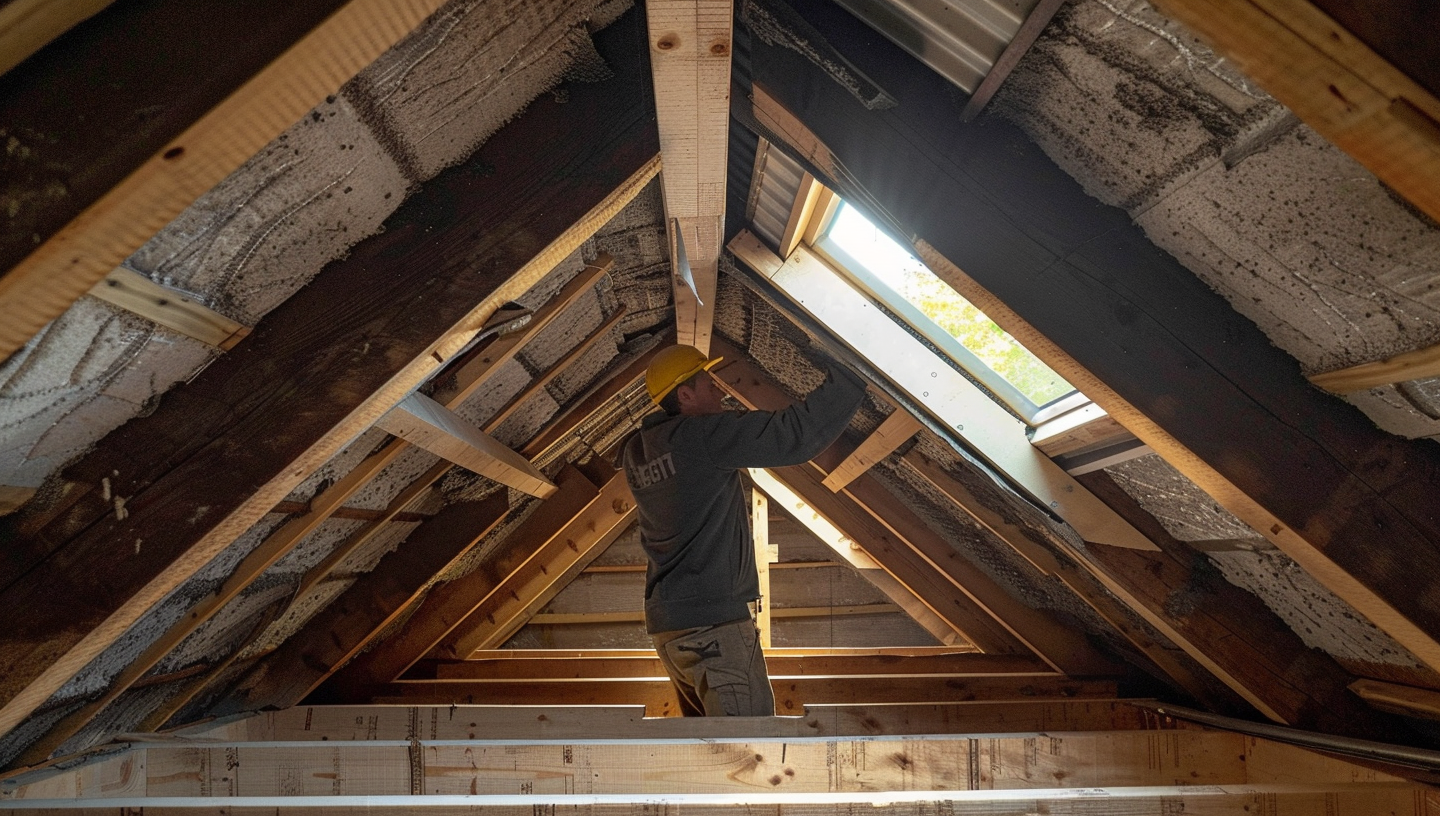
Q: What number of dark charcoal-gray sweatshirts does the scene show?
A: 1